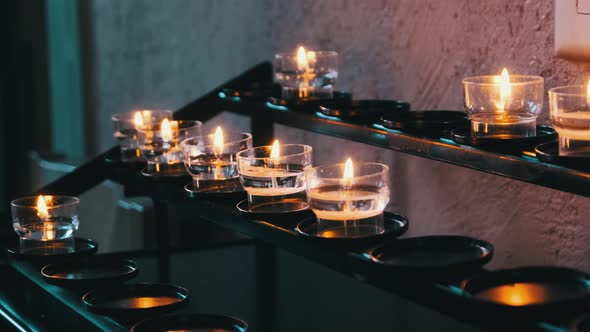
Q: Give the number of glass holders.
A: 9